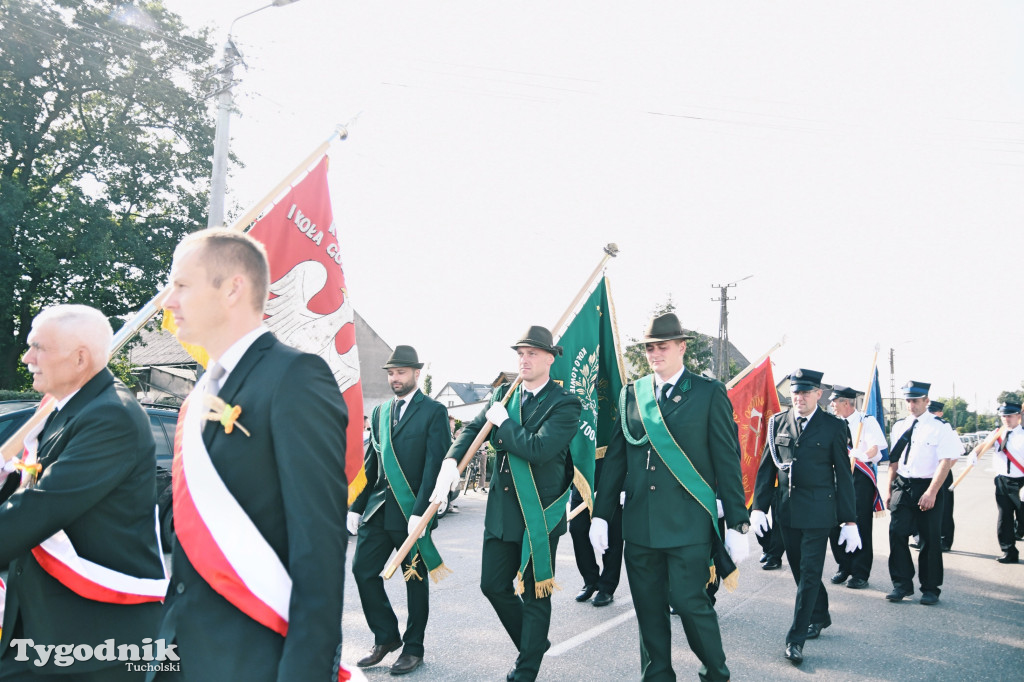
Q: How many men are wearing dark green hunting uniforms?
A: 3